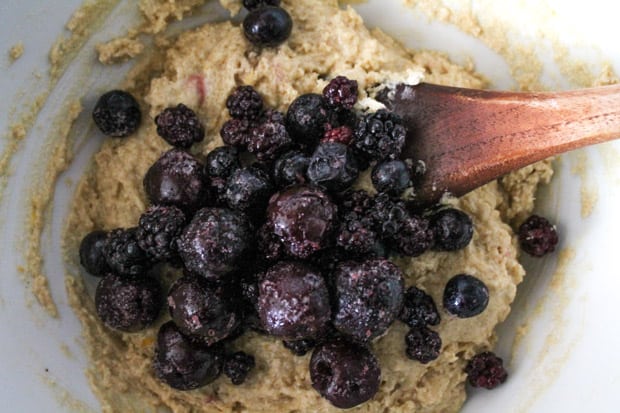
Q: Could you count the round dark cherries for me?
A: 9